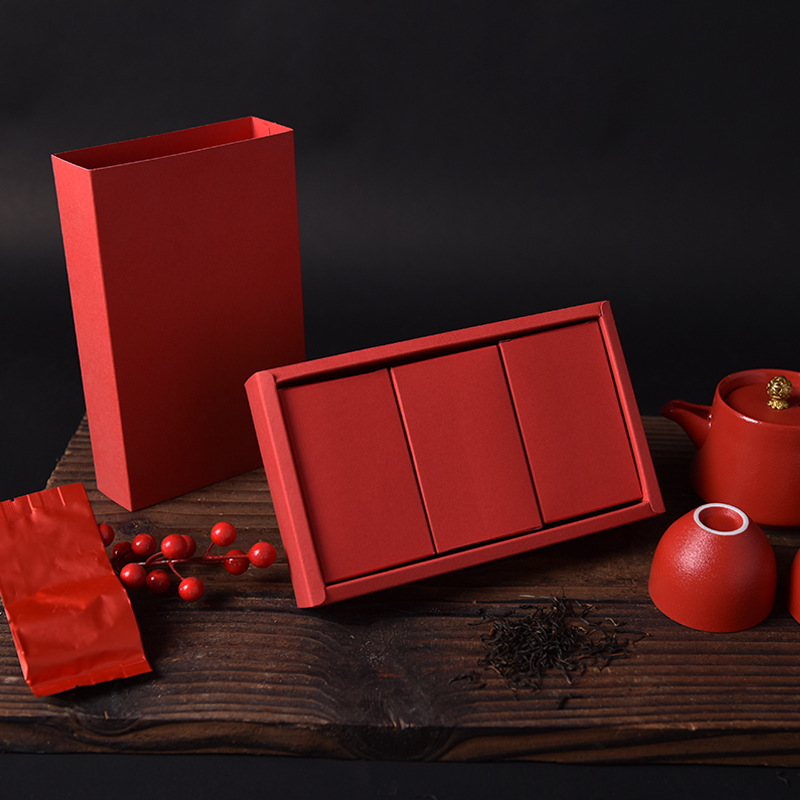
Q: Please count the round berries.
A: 11